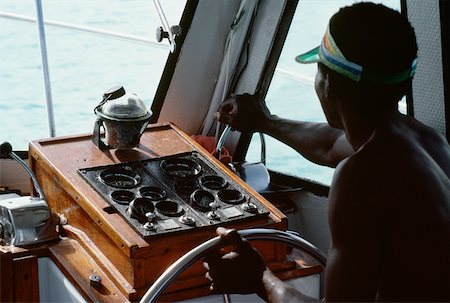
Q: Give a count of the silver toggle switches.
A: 4